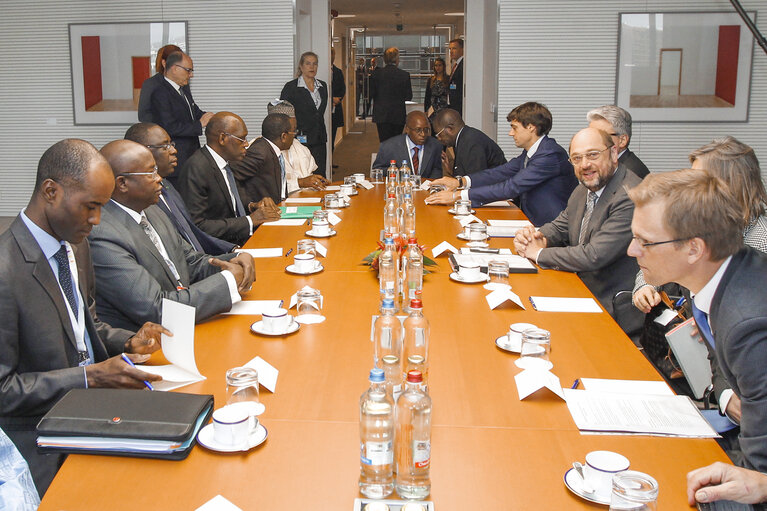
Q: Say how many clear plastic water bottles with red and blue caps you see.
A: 12